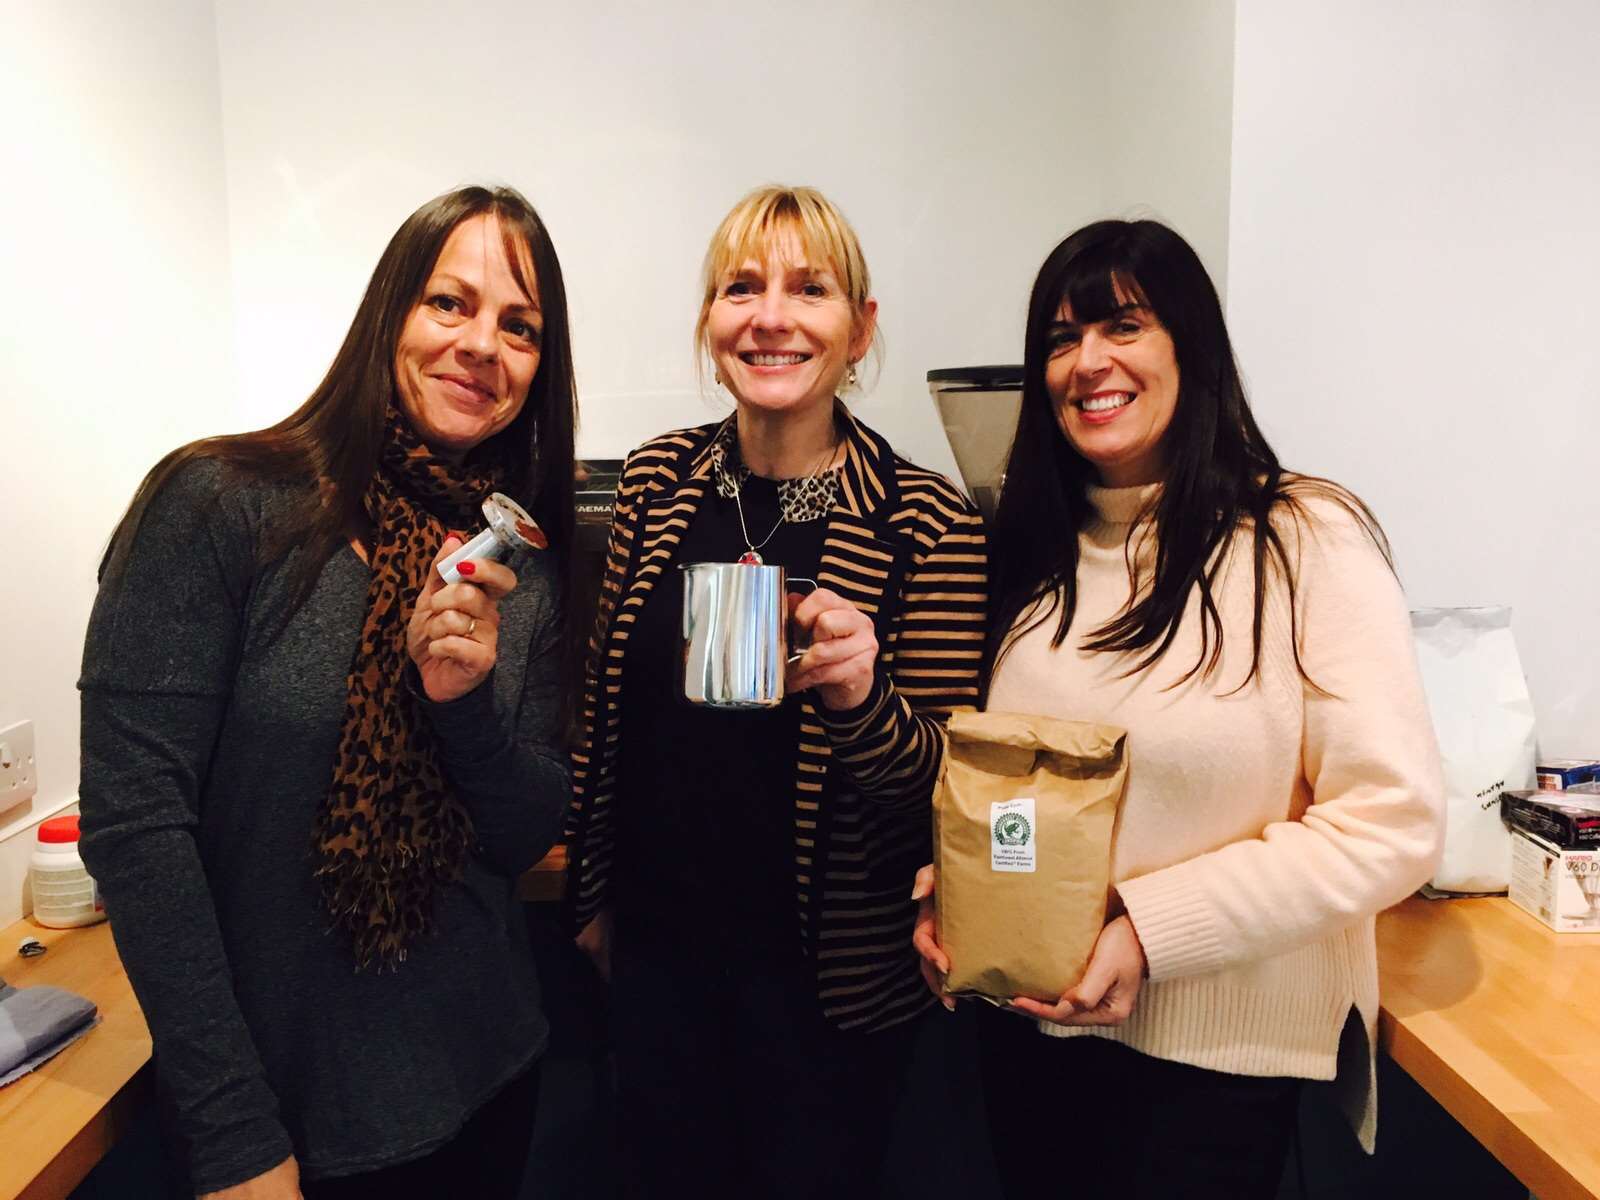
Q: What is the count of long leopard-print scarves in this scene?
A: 1